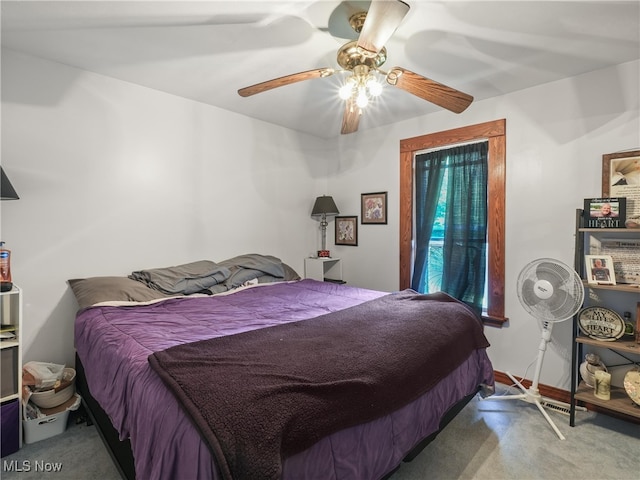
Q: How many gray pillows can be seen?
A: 2